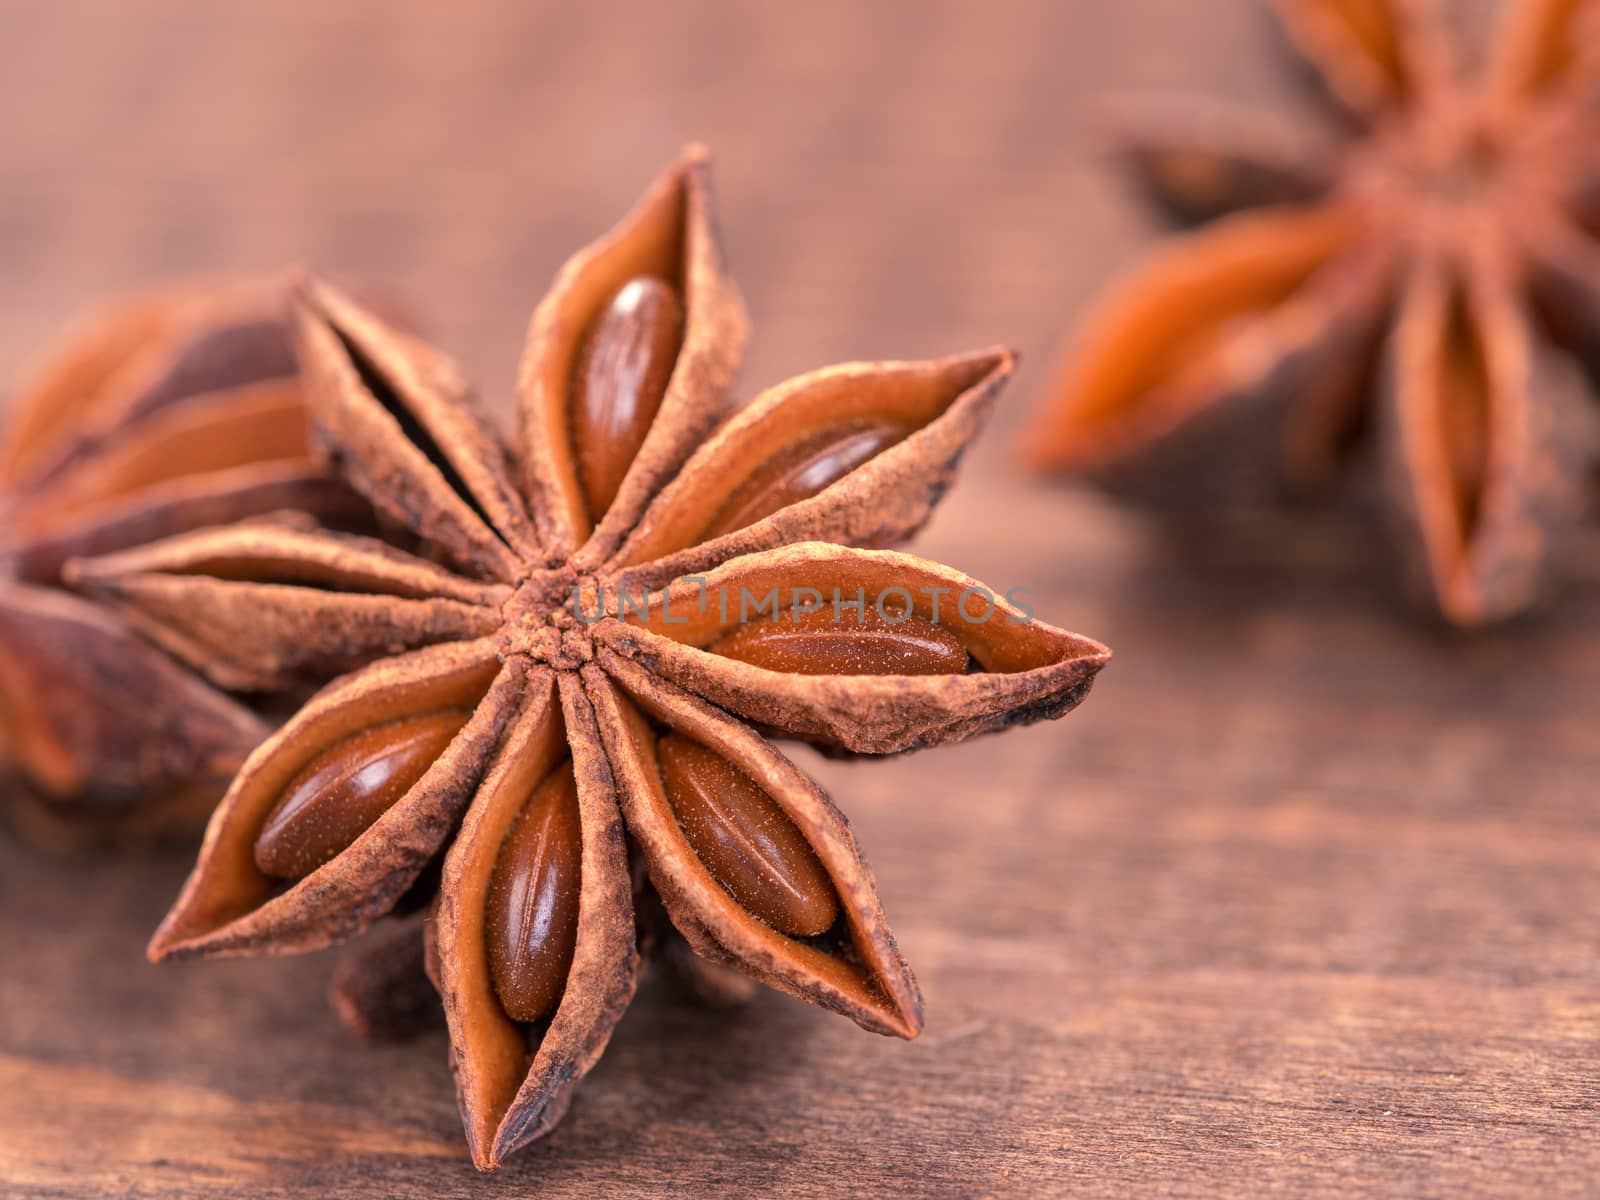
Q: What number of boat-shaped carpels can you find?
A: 8